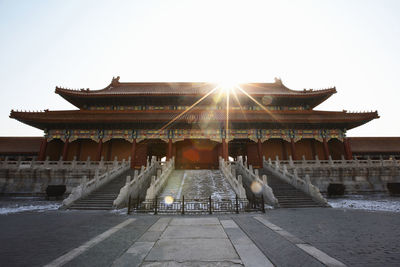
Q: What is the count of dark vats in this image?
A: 3